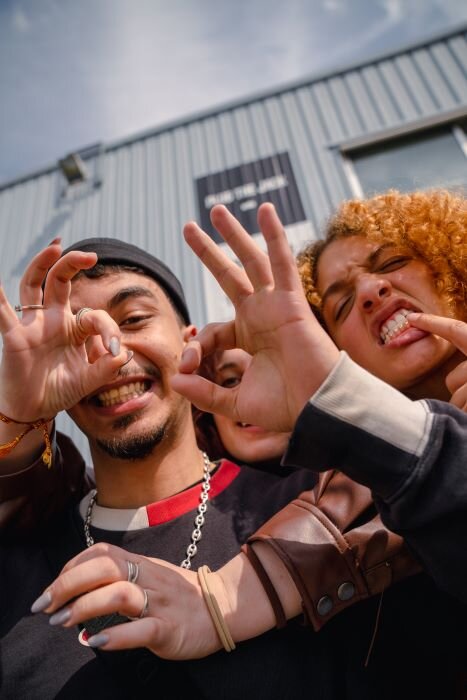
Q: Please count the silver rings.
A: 4